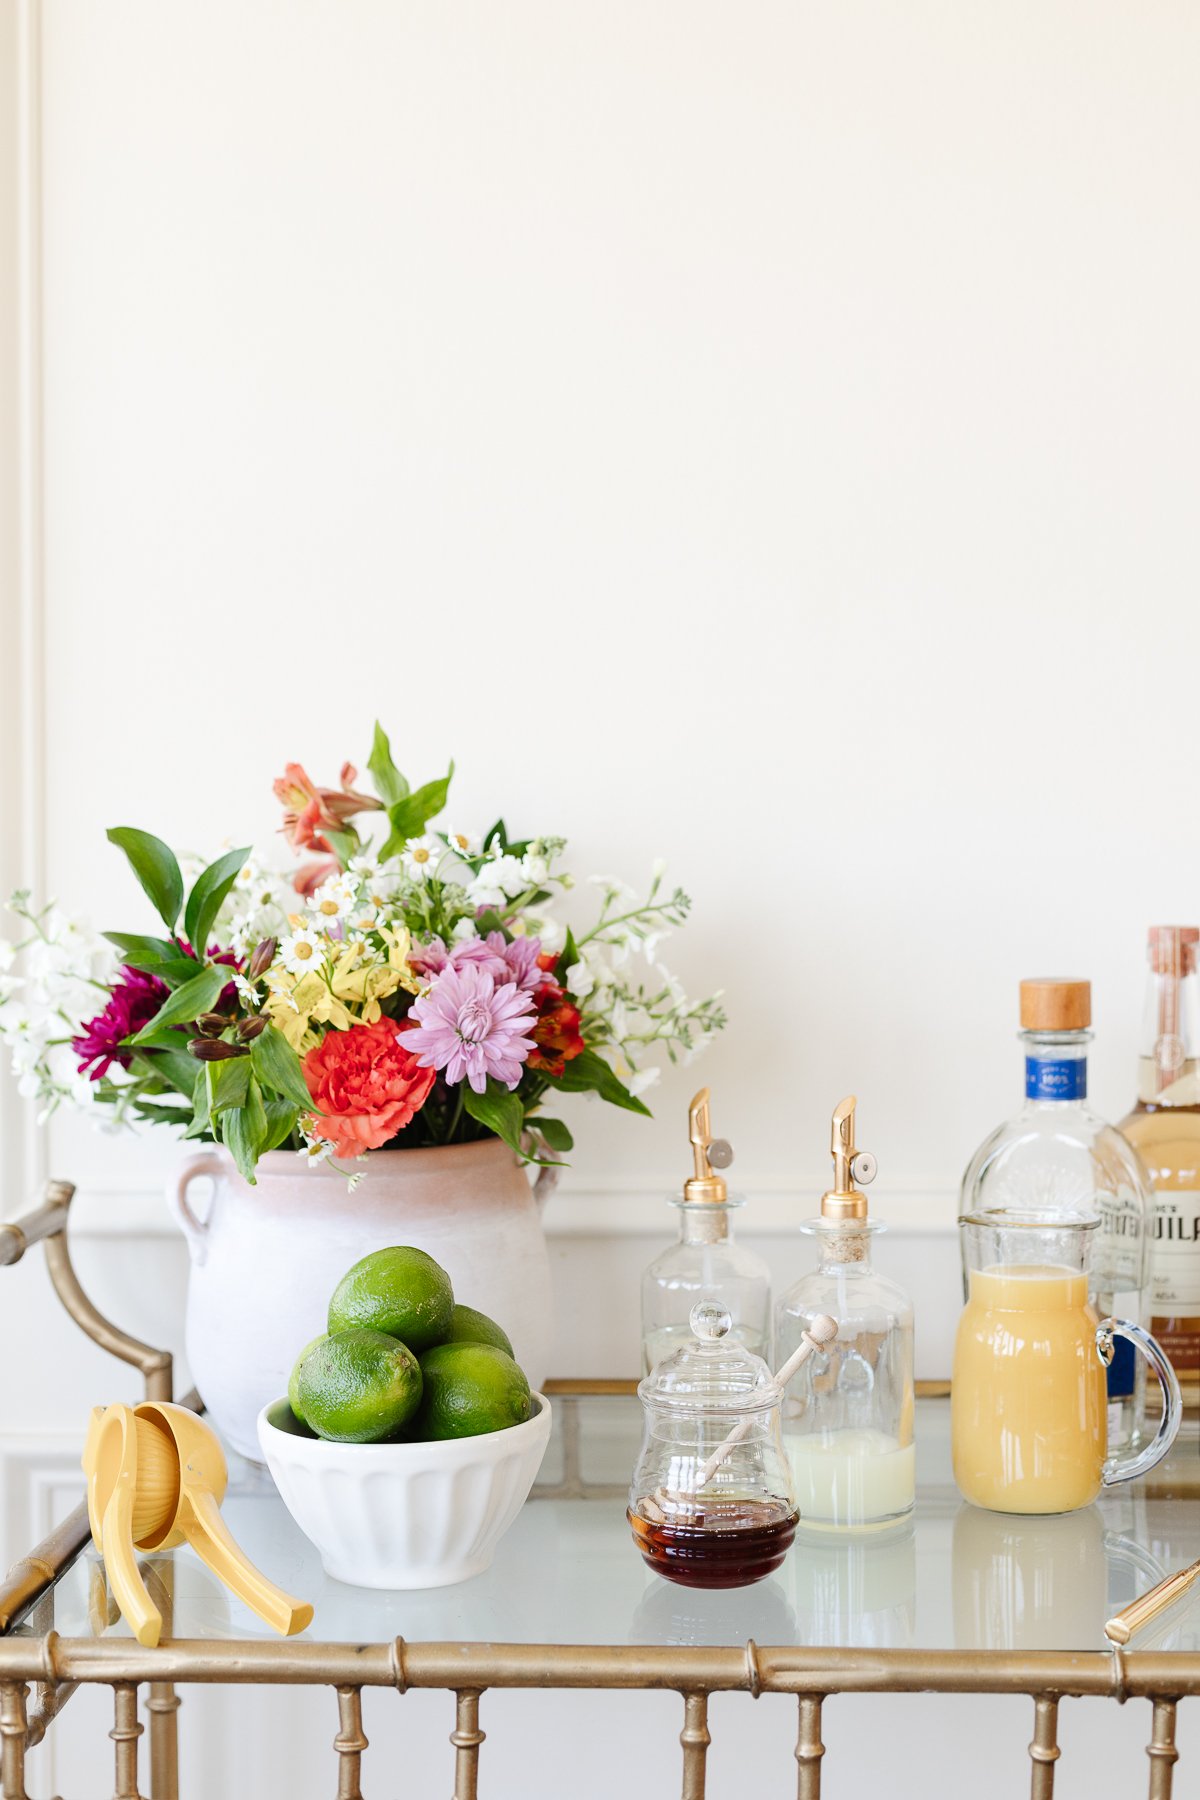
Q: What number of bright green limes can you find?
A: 5